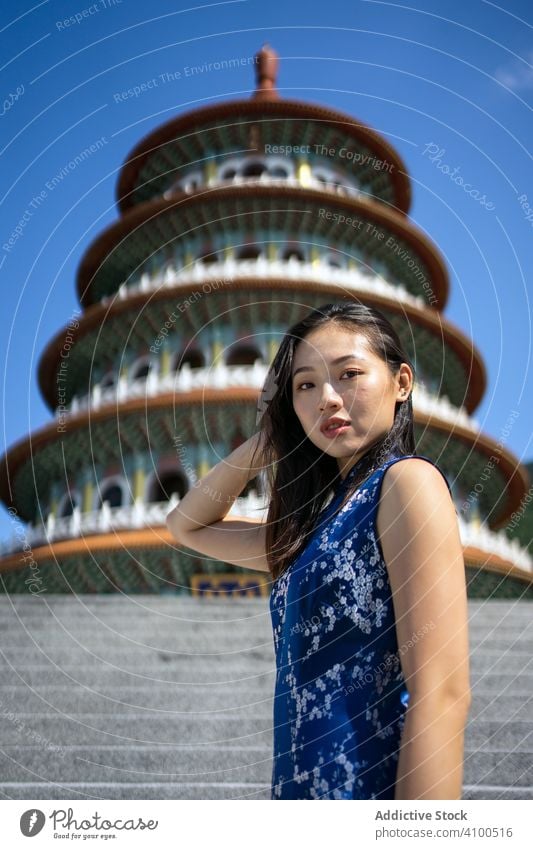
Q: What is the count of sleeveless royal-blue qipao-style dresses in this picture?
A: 1